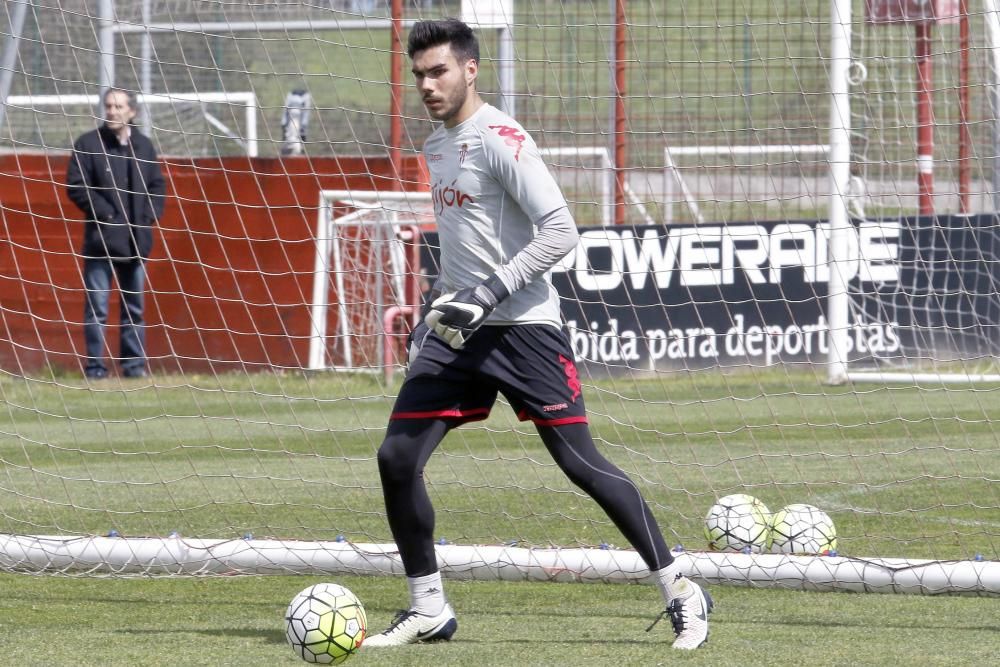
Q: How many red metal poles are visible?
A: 4